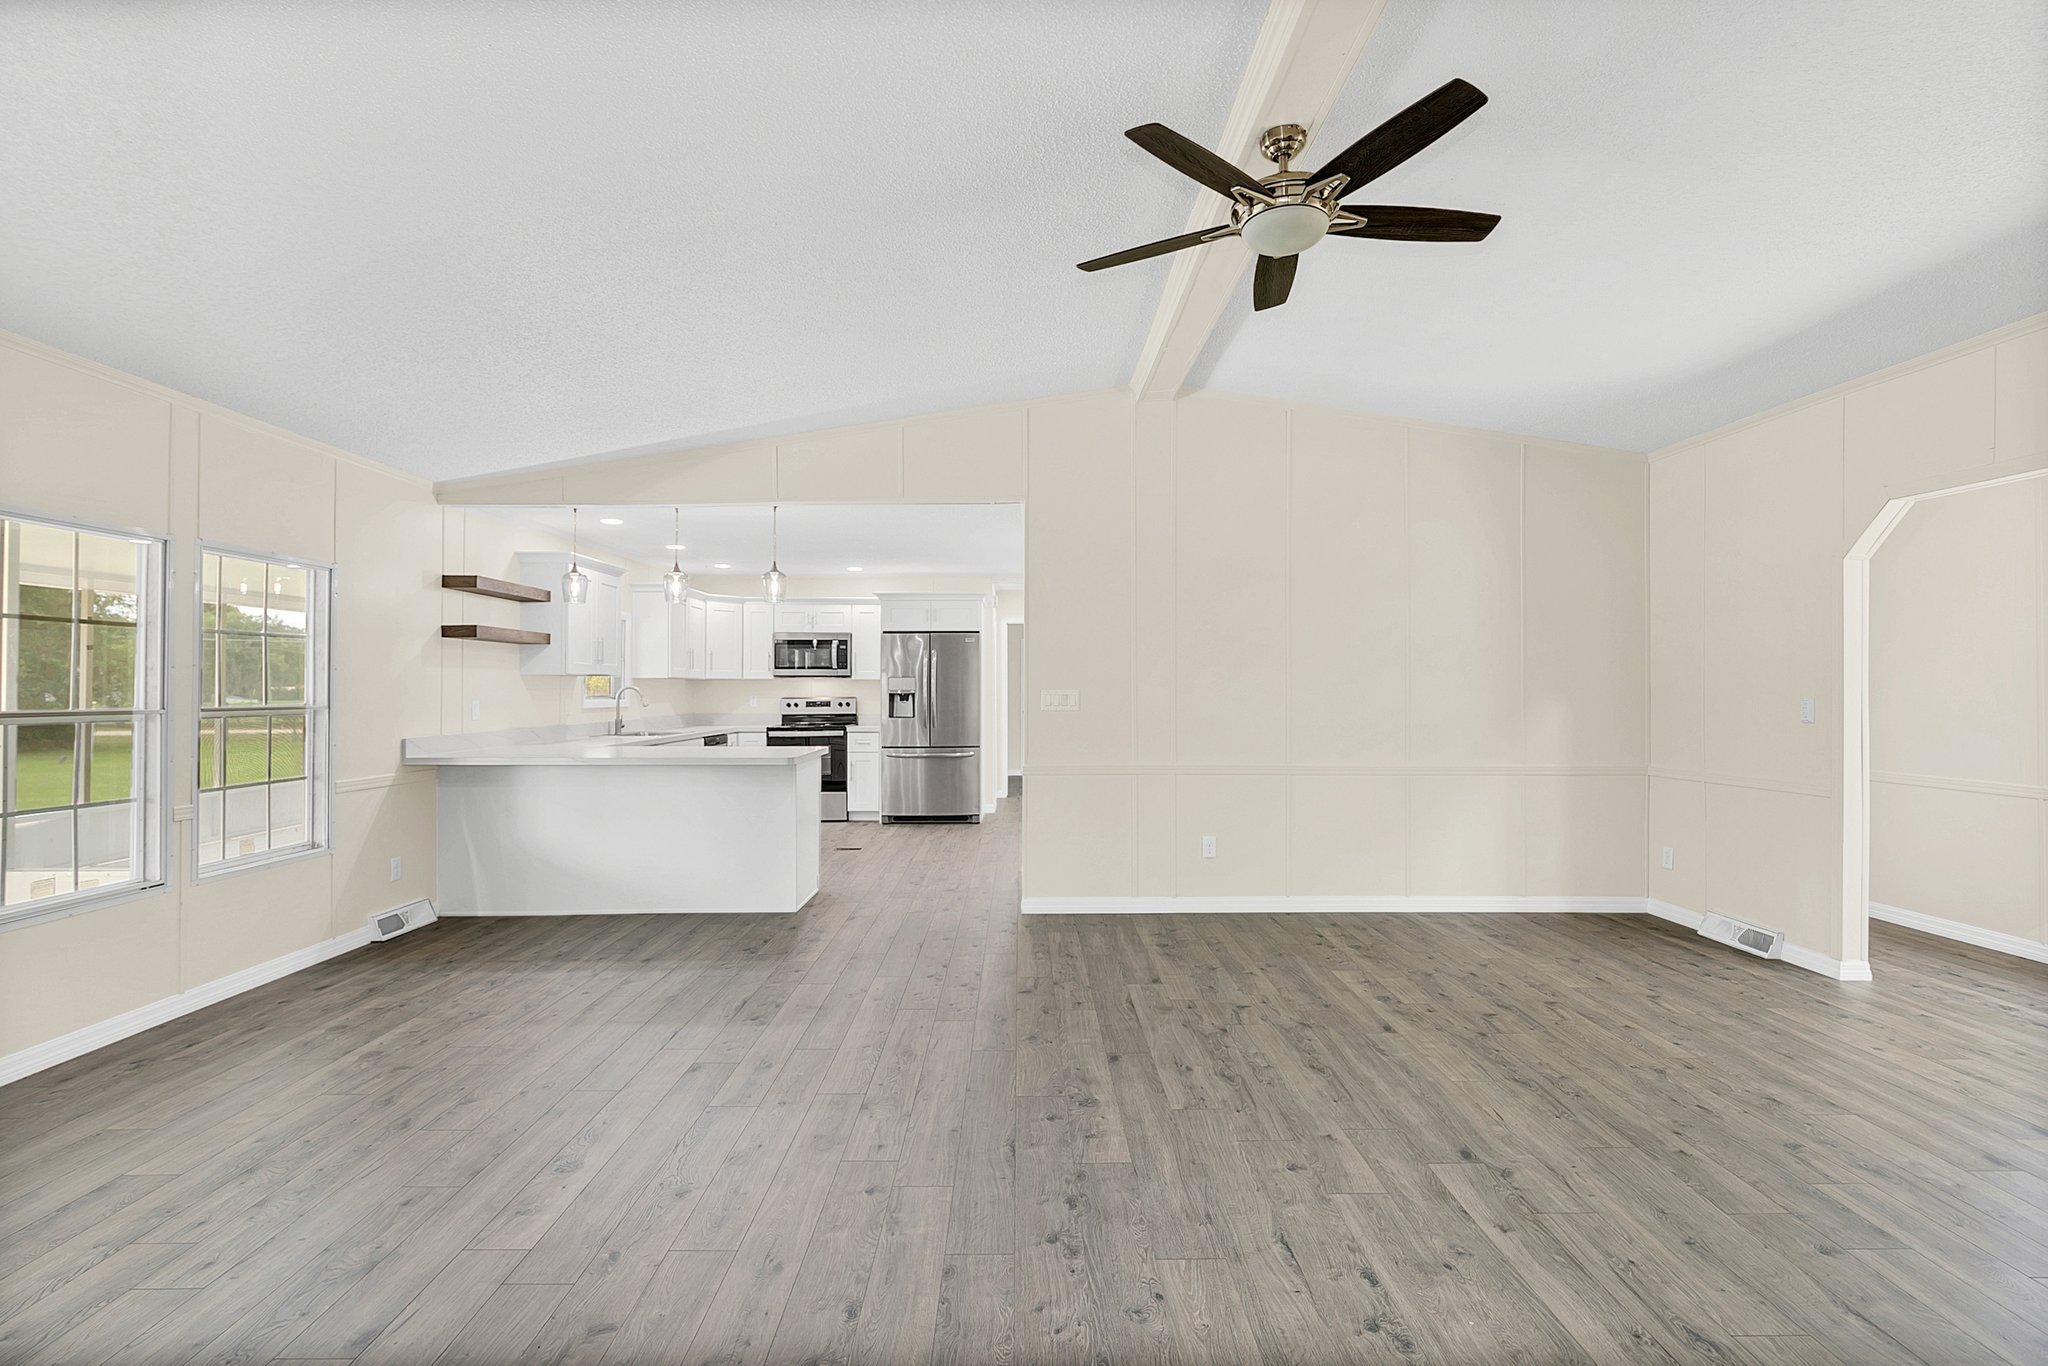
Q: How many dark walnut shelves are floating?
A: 2